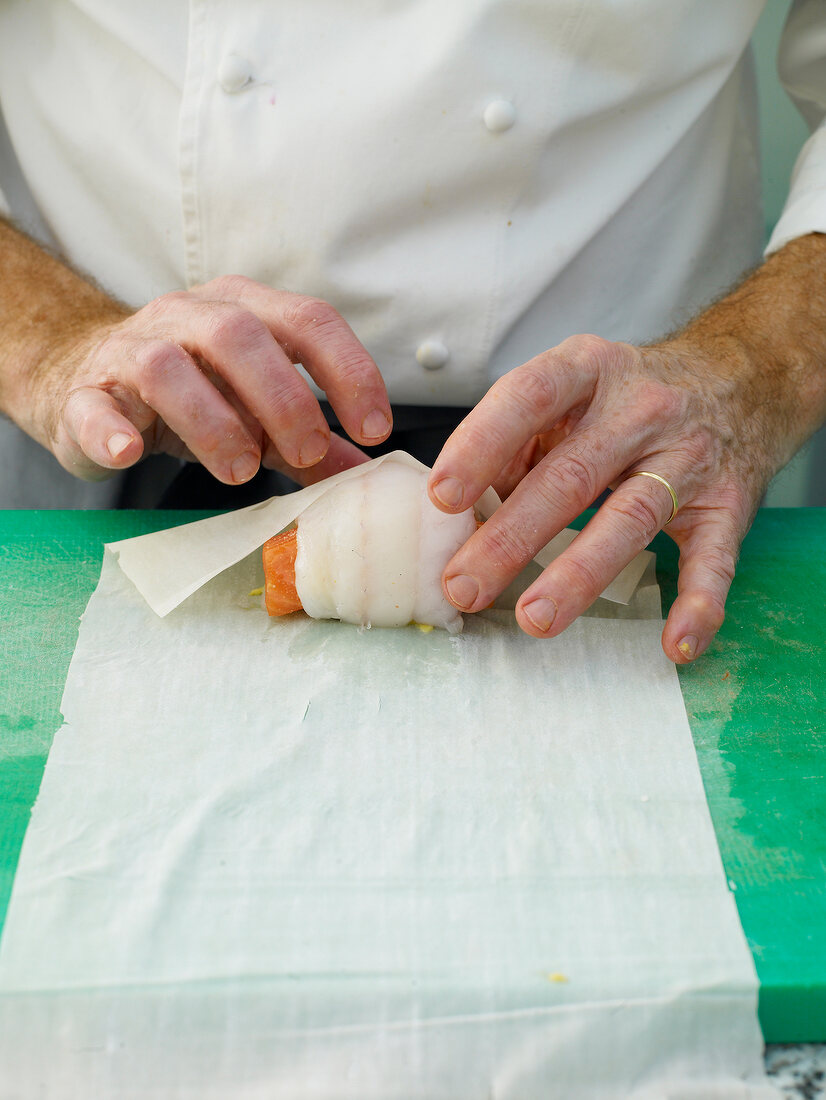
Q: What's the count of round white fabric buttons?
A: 3